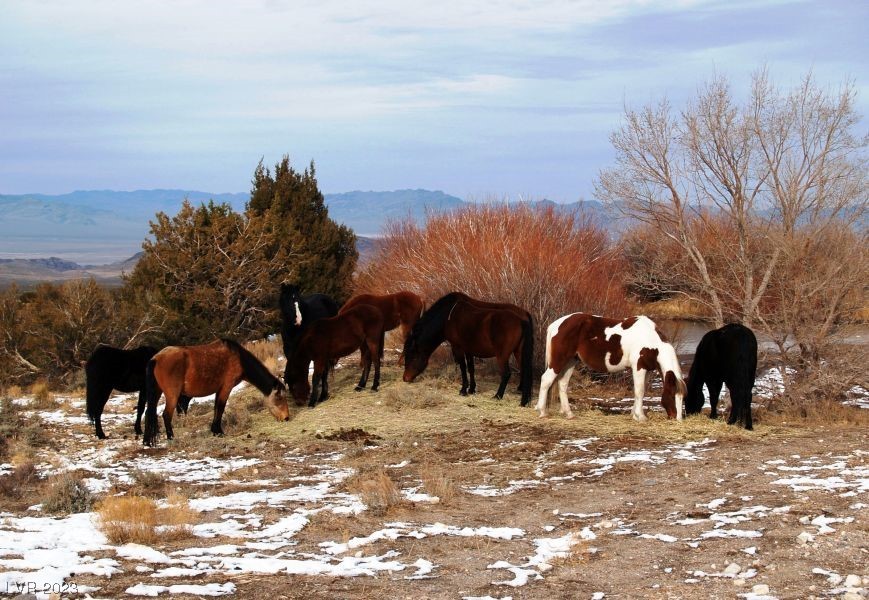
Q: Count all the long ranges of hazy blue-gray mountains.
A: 1